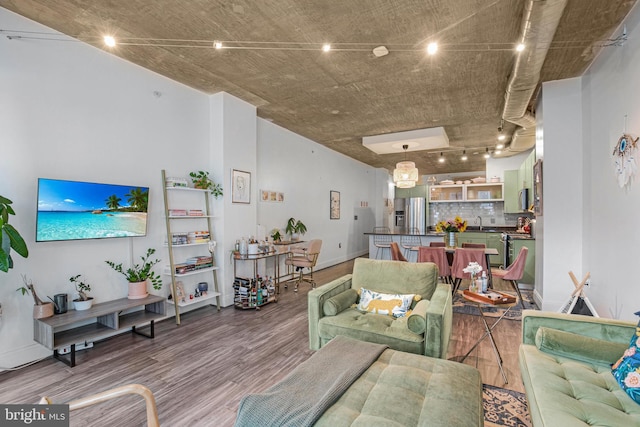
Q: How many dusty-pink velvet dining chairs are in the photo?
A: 6